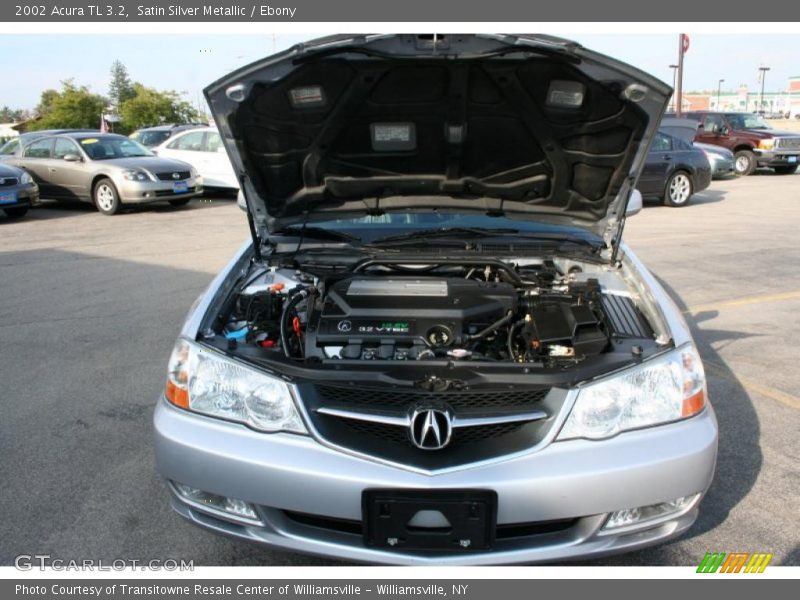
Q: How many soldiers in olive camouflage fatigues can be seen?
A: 0